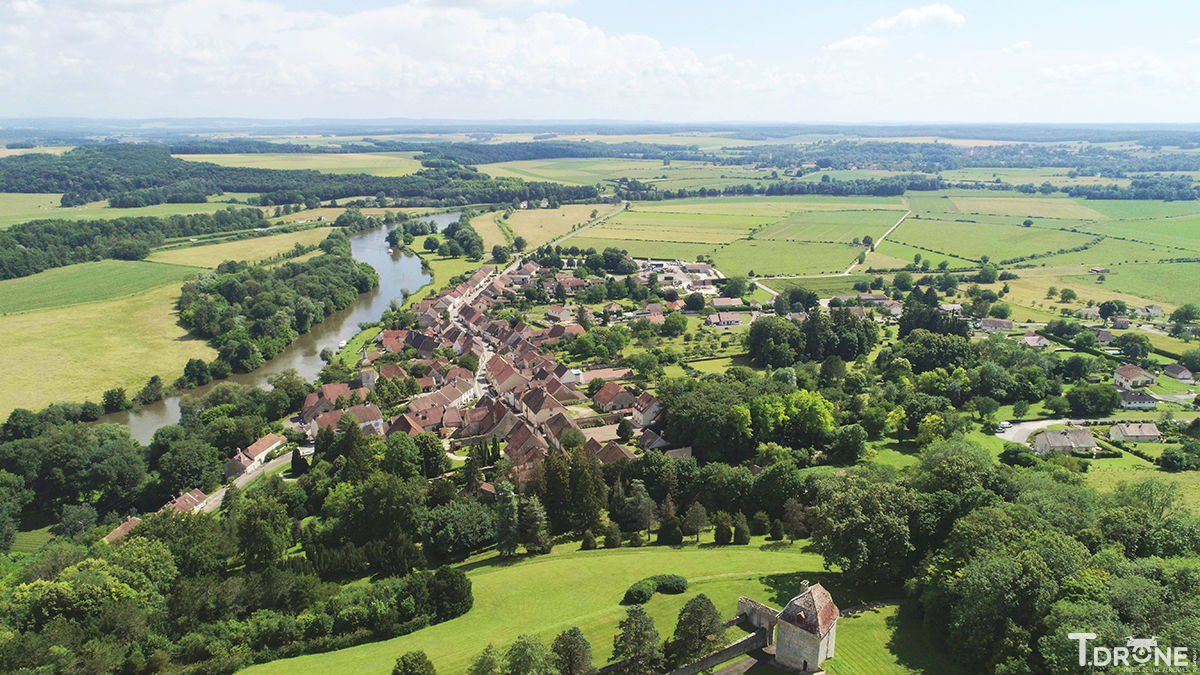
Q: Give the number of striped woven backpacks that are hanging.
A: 0